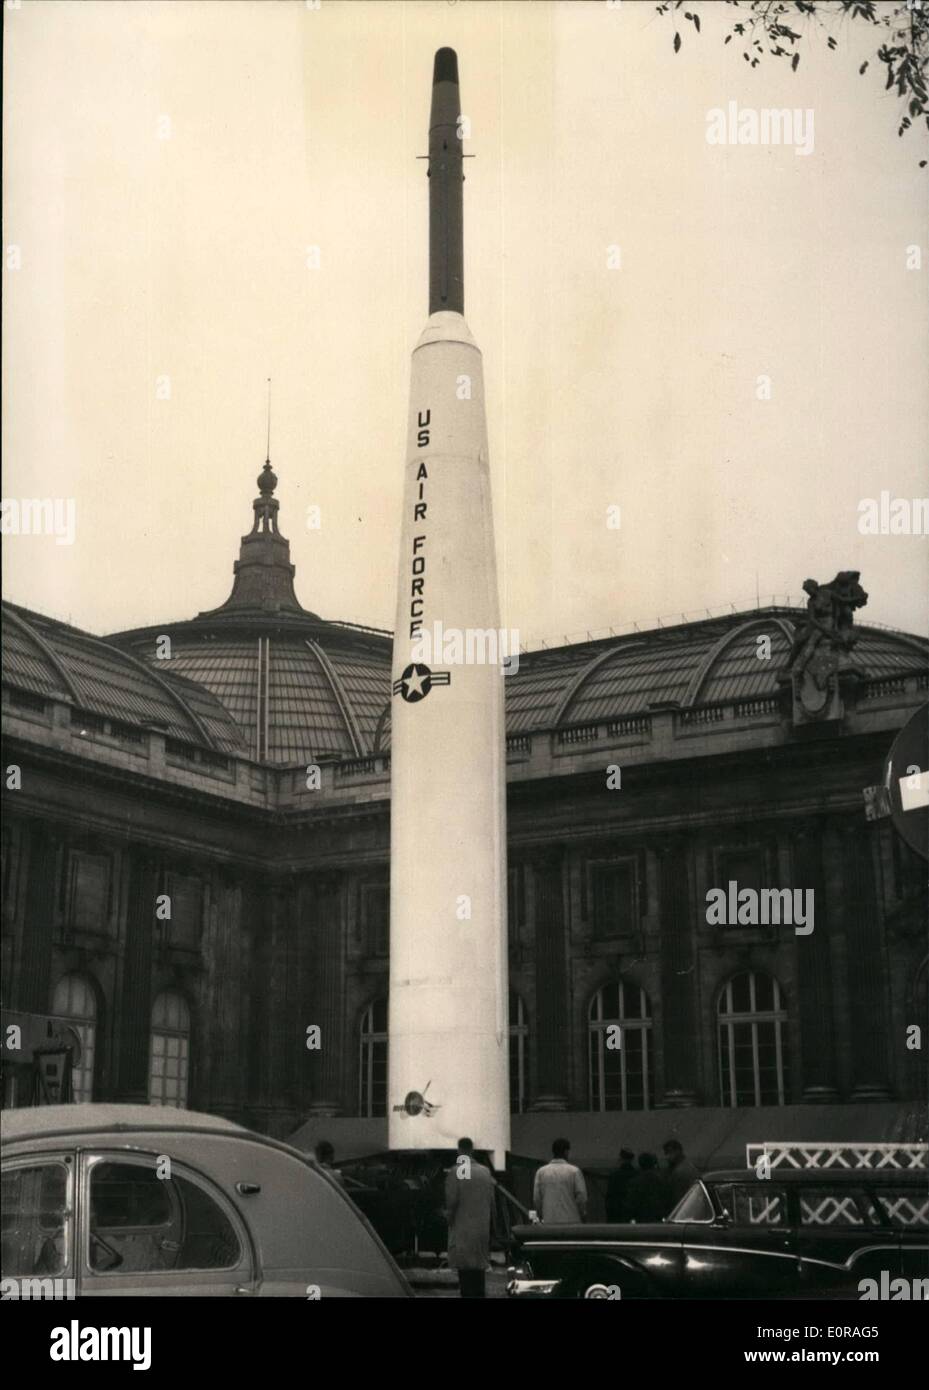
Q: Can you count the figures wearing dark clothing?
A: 3